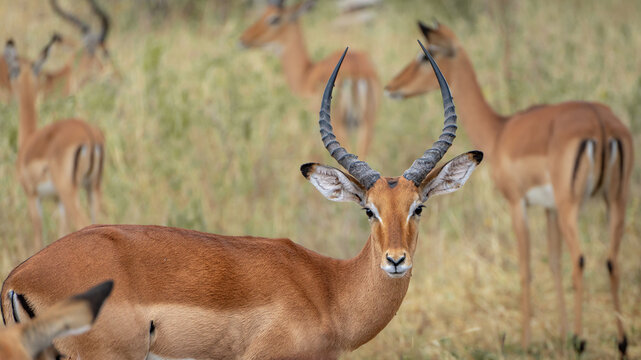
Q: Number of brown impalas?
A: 6